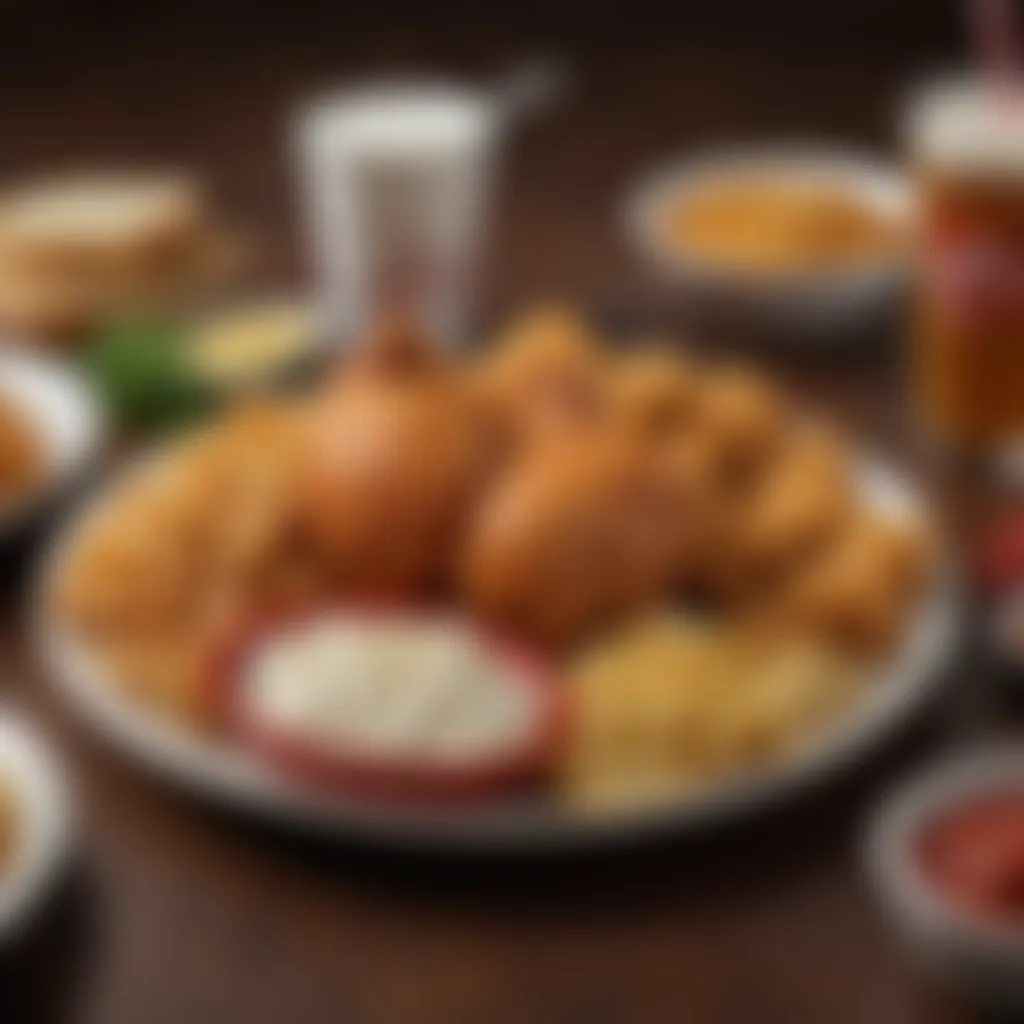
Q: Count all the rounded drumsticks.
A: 2